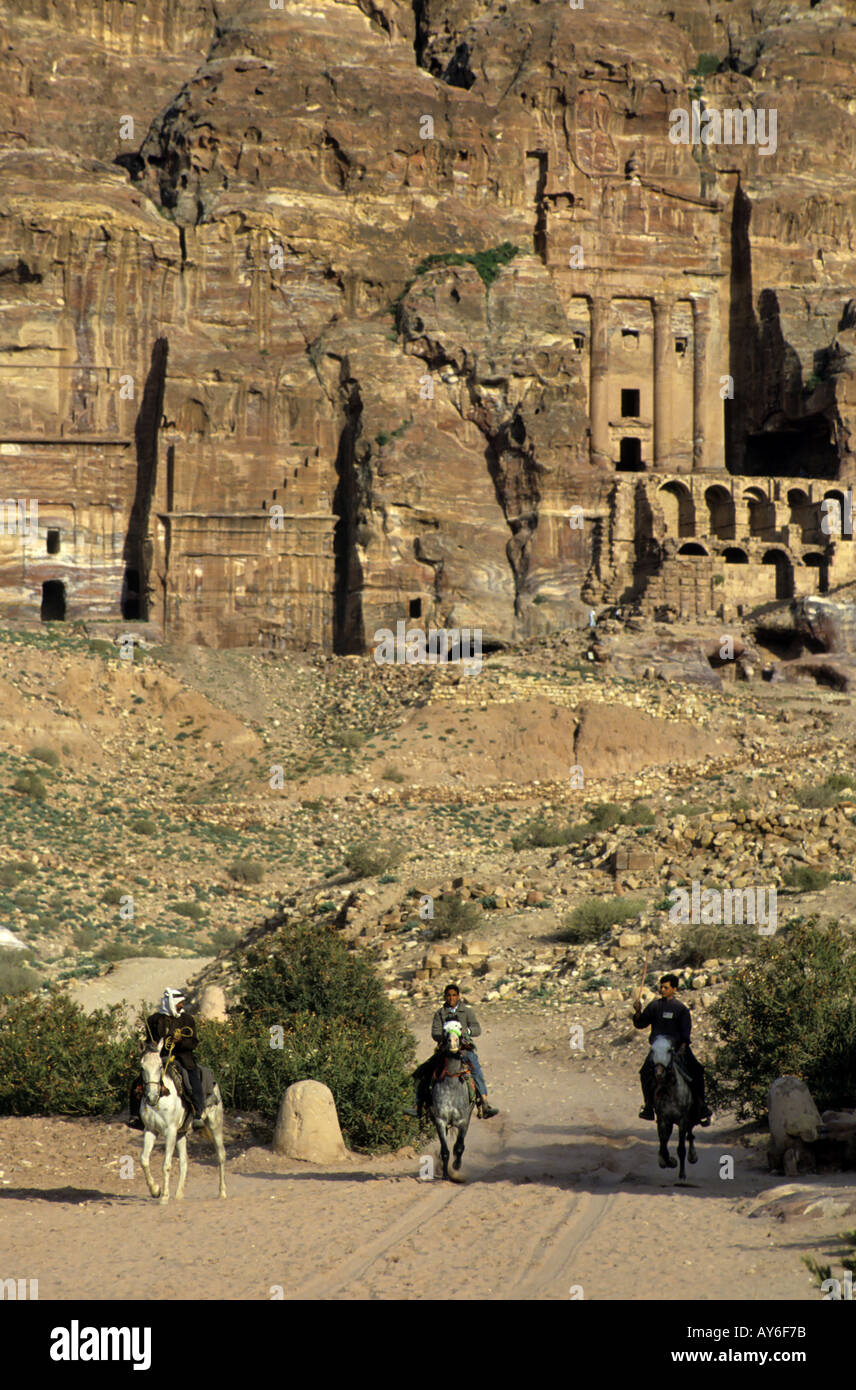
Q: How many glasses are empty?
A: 0